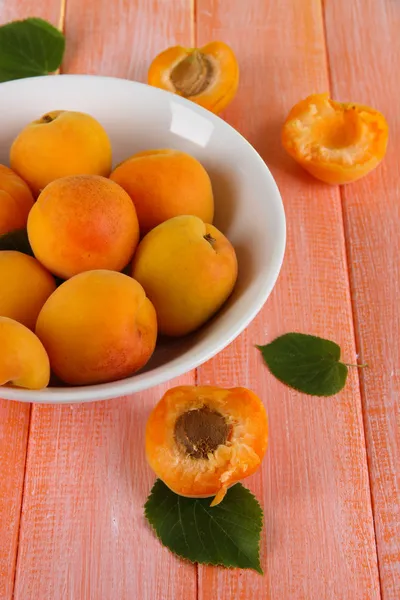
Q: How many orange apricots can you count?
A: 11